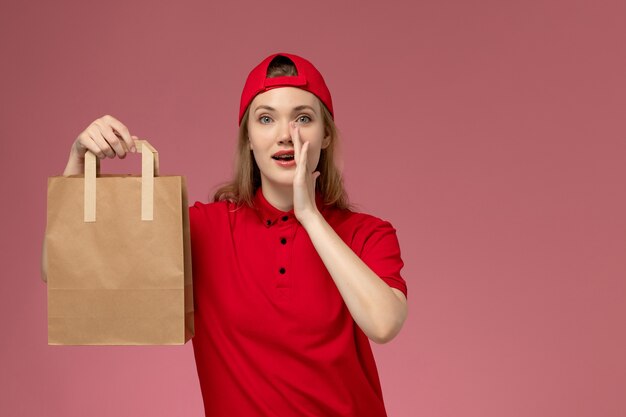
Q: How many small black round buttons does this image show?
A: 4